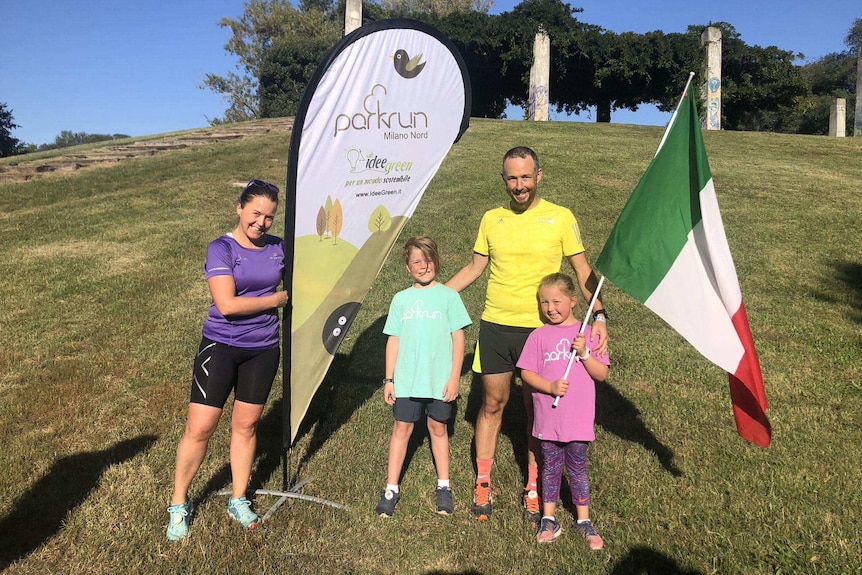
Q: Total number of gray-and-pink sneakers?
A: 2